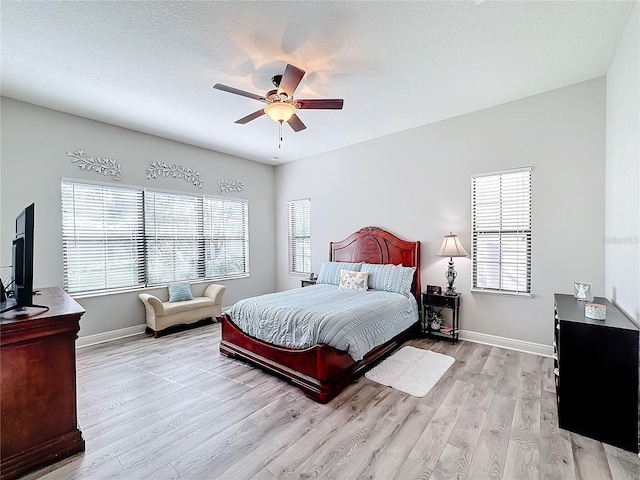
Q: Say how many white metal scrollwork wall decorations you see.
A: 3